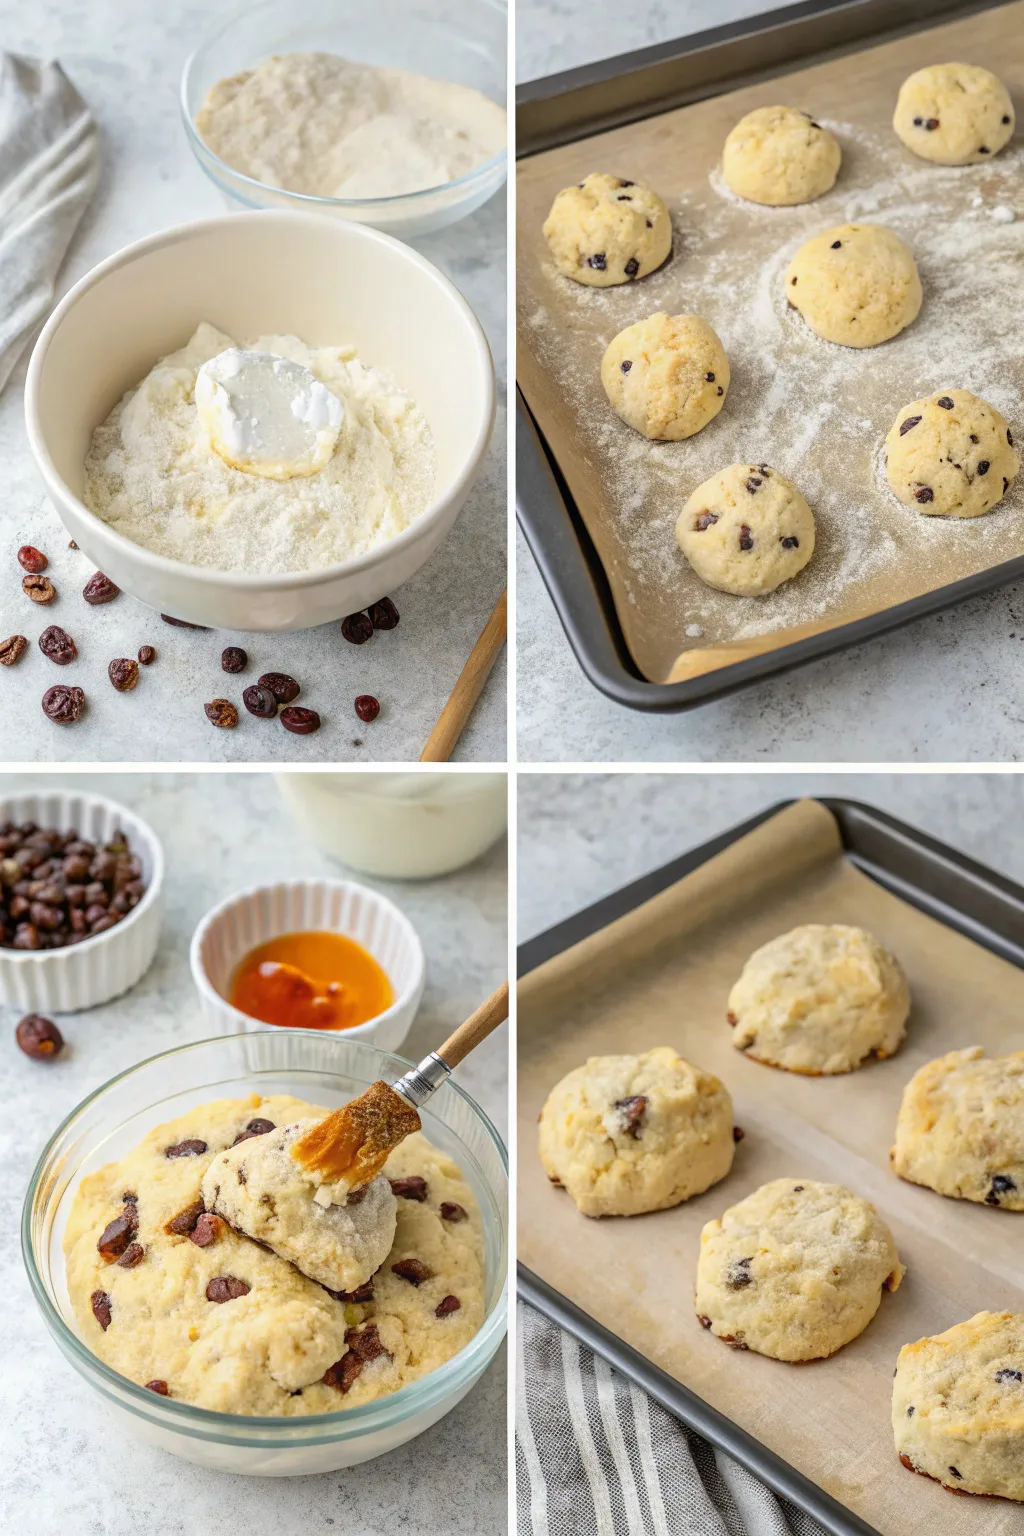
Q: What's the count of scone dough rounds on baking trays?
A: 12